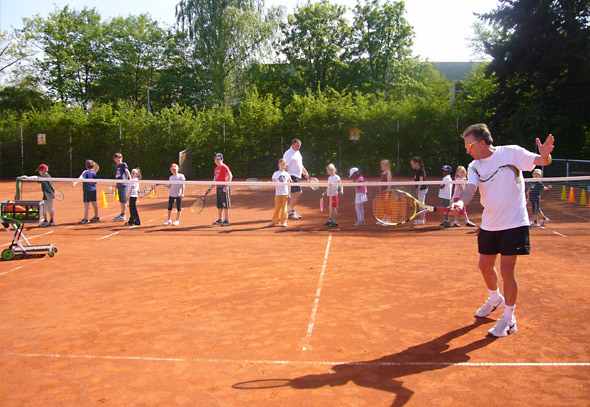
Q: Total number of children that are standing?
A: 14